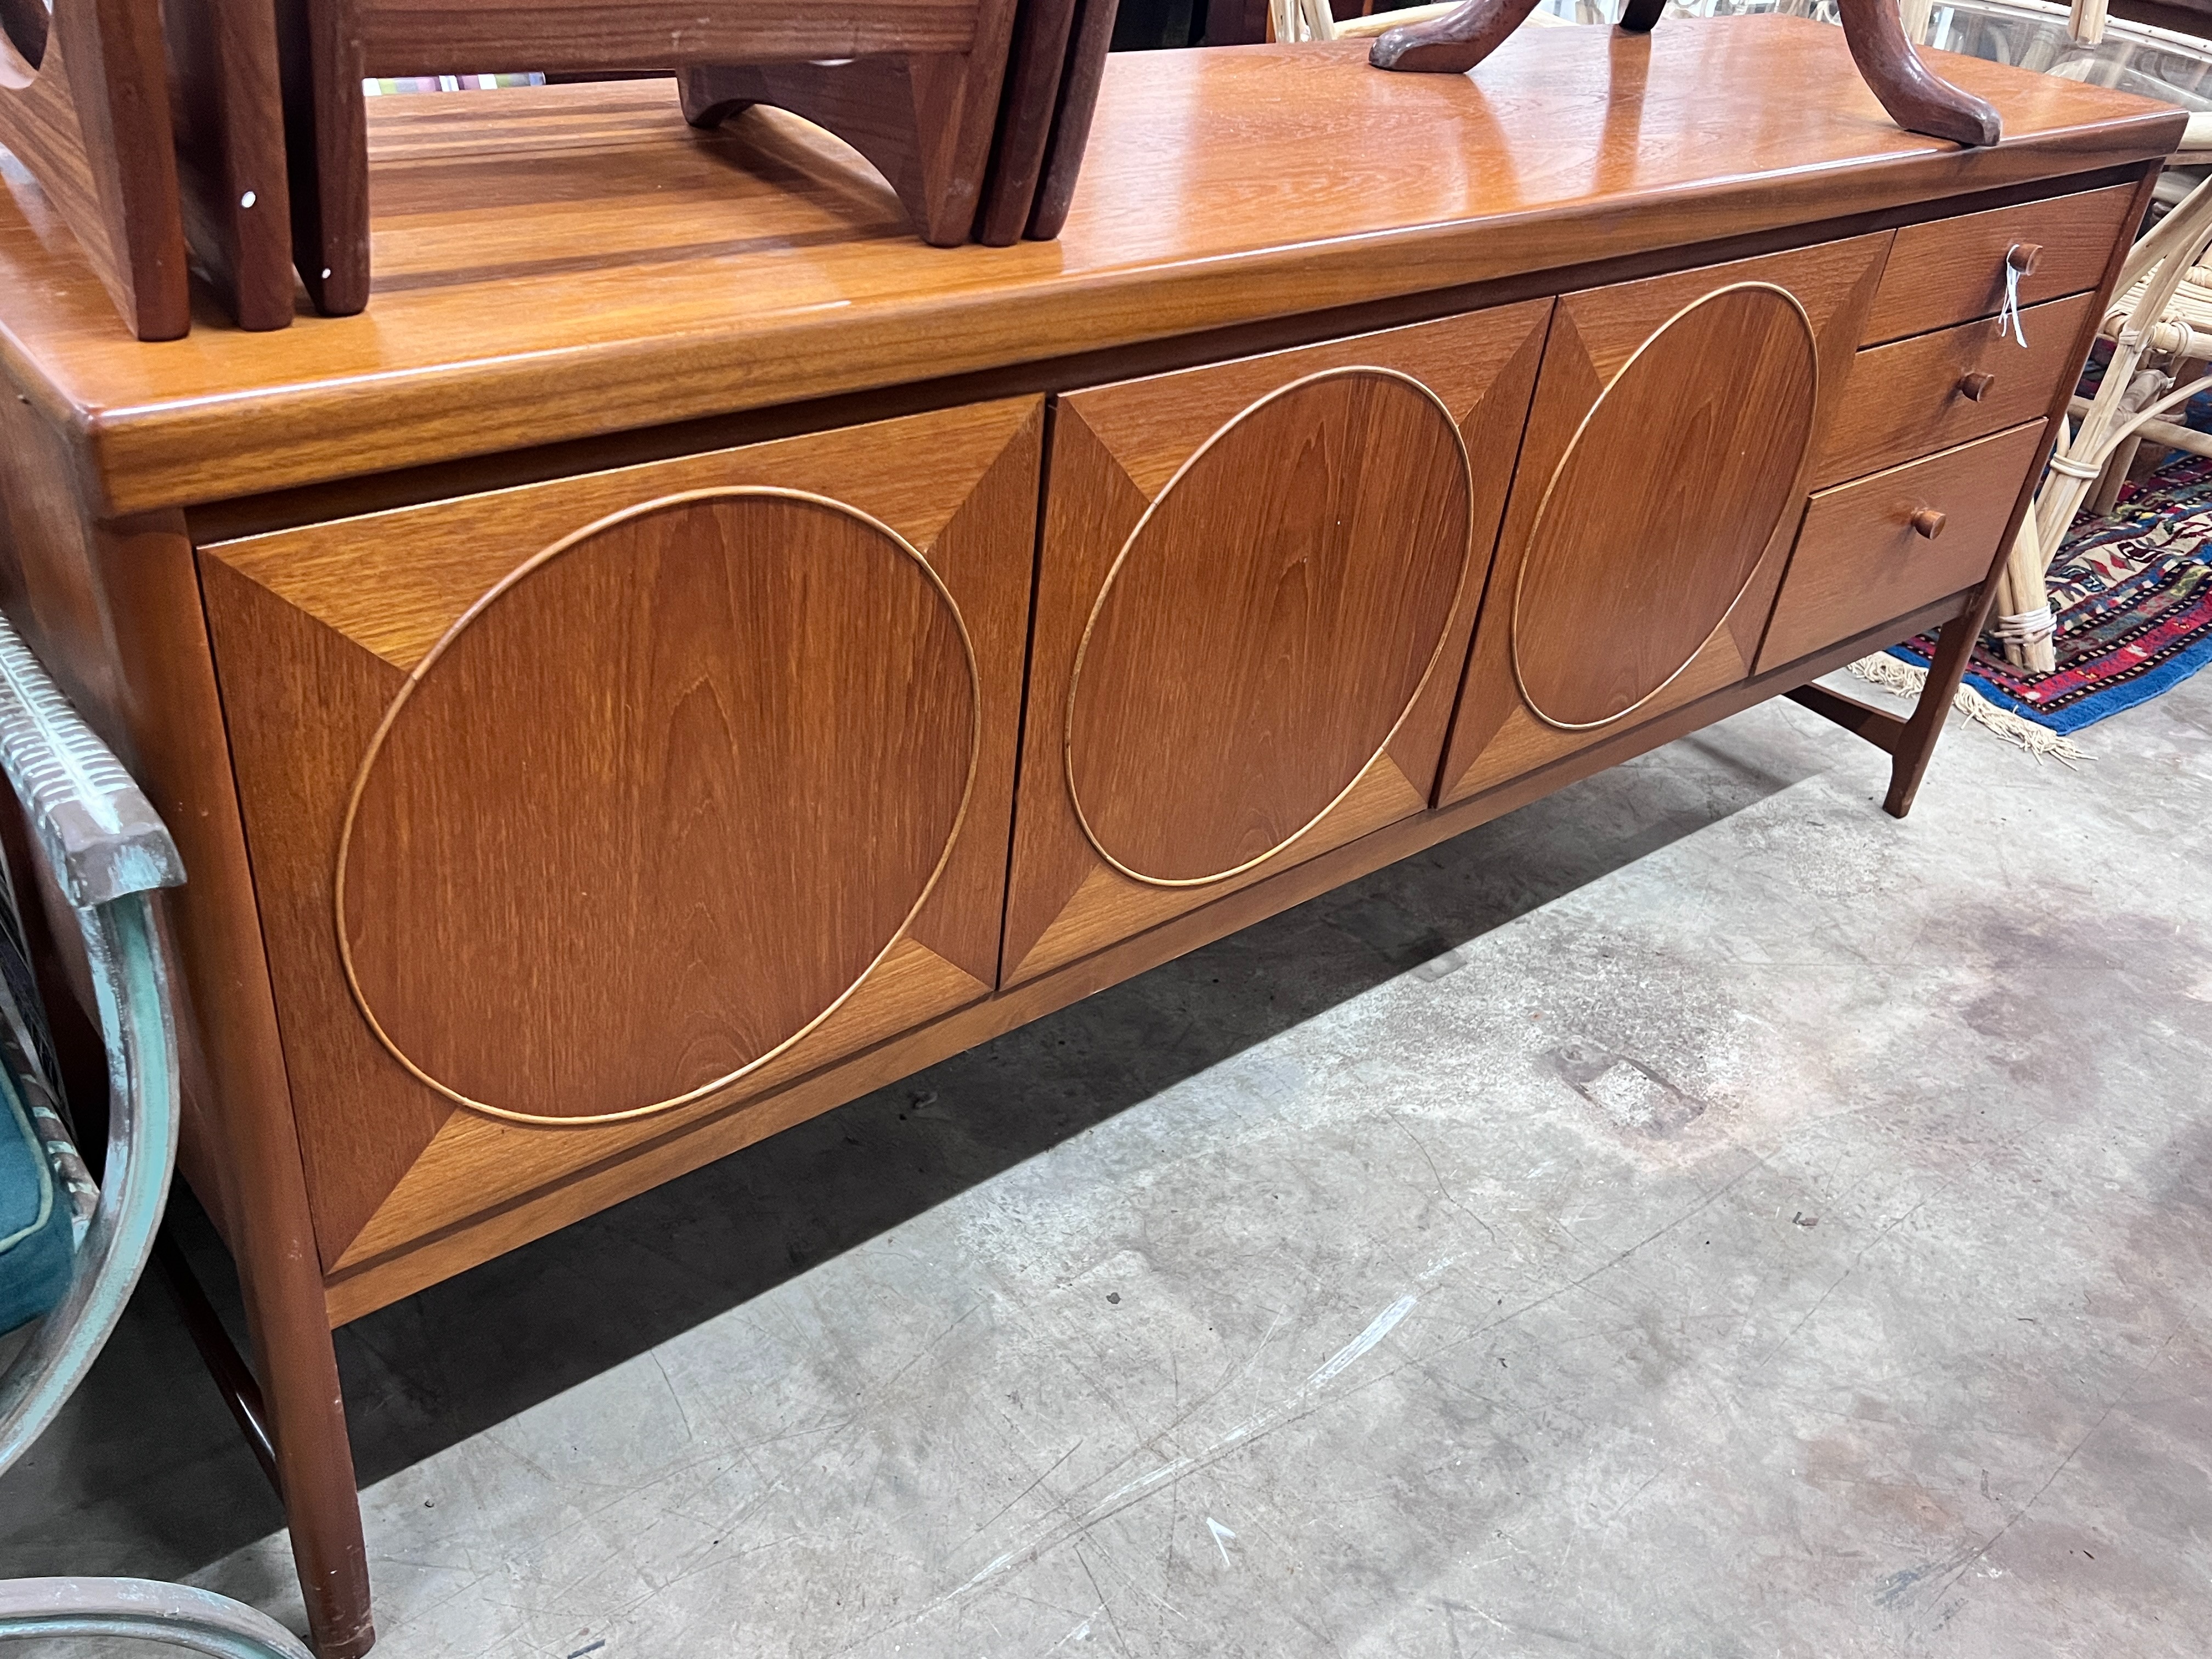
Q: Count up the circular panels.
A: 3